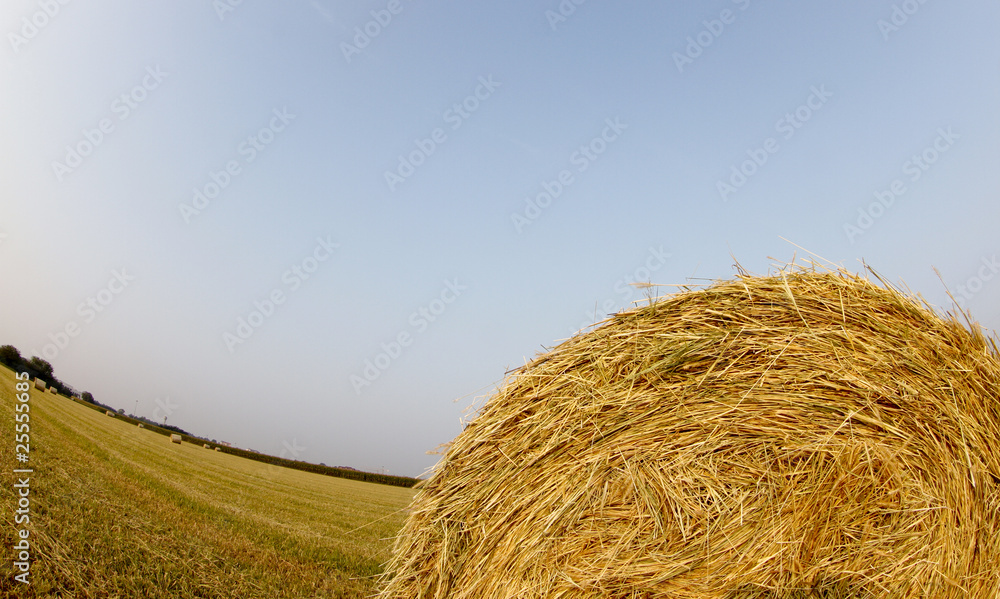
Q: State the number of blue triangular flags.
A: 0